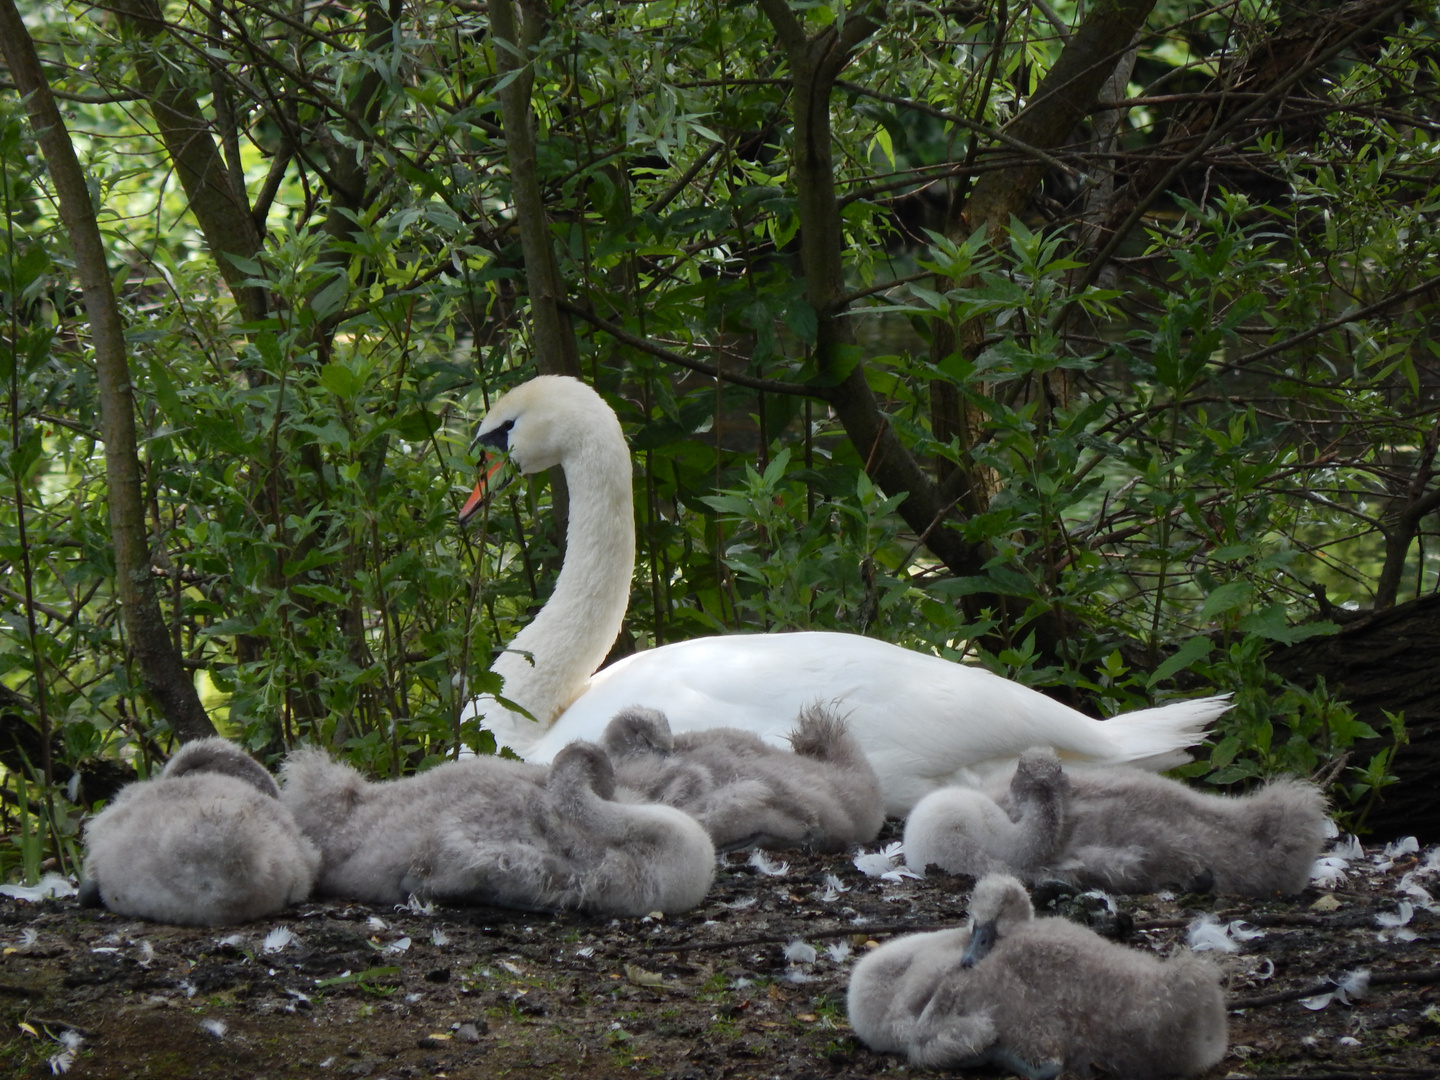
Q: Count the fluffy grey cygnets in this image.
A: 5